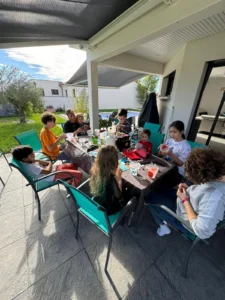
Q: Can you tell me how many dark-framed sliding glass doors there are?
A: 1